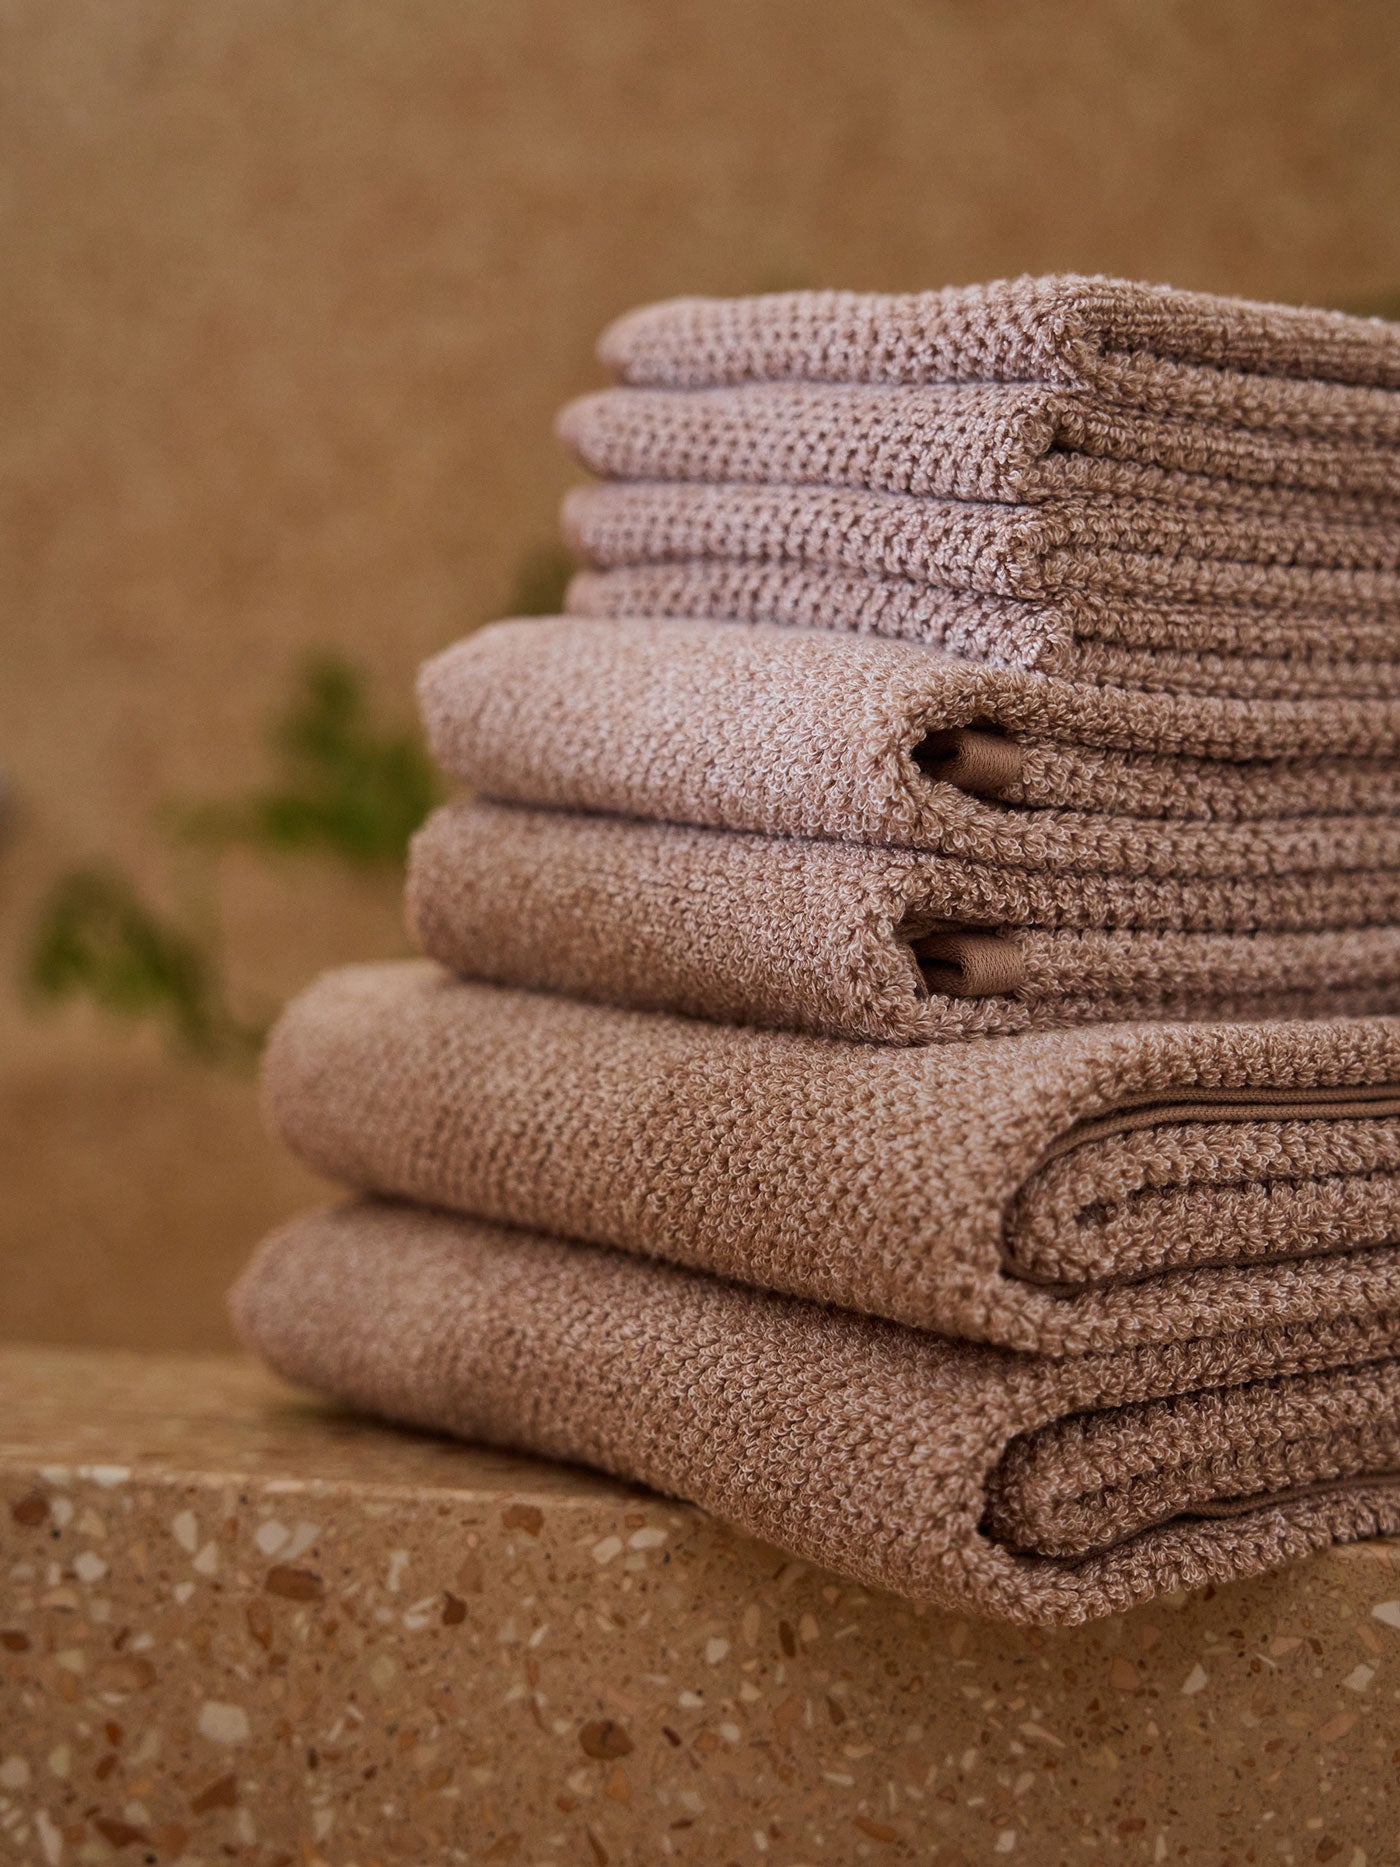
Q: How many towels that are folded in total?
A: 8